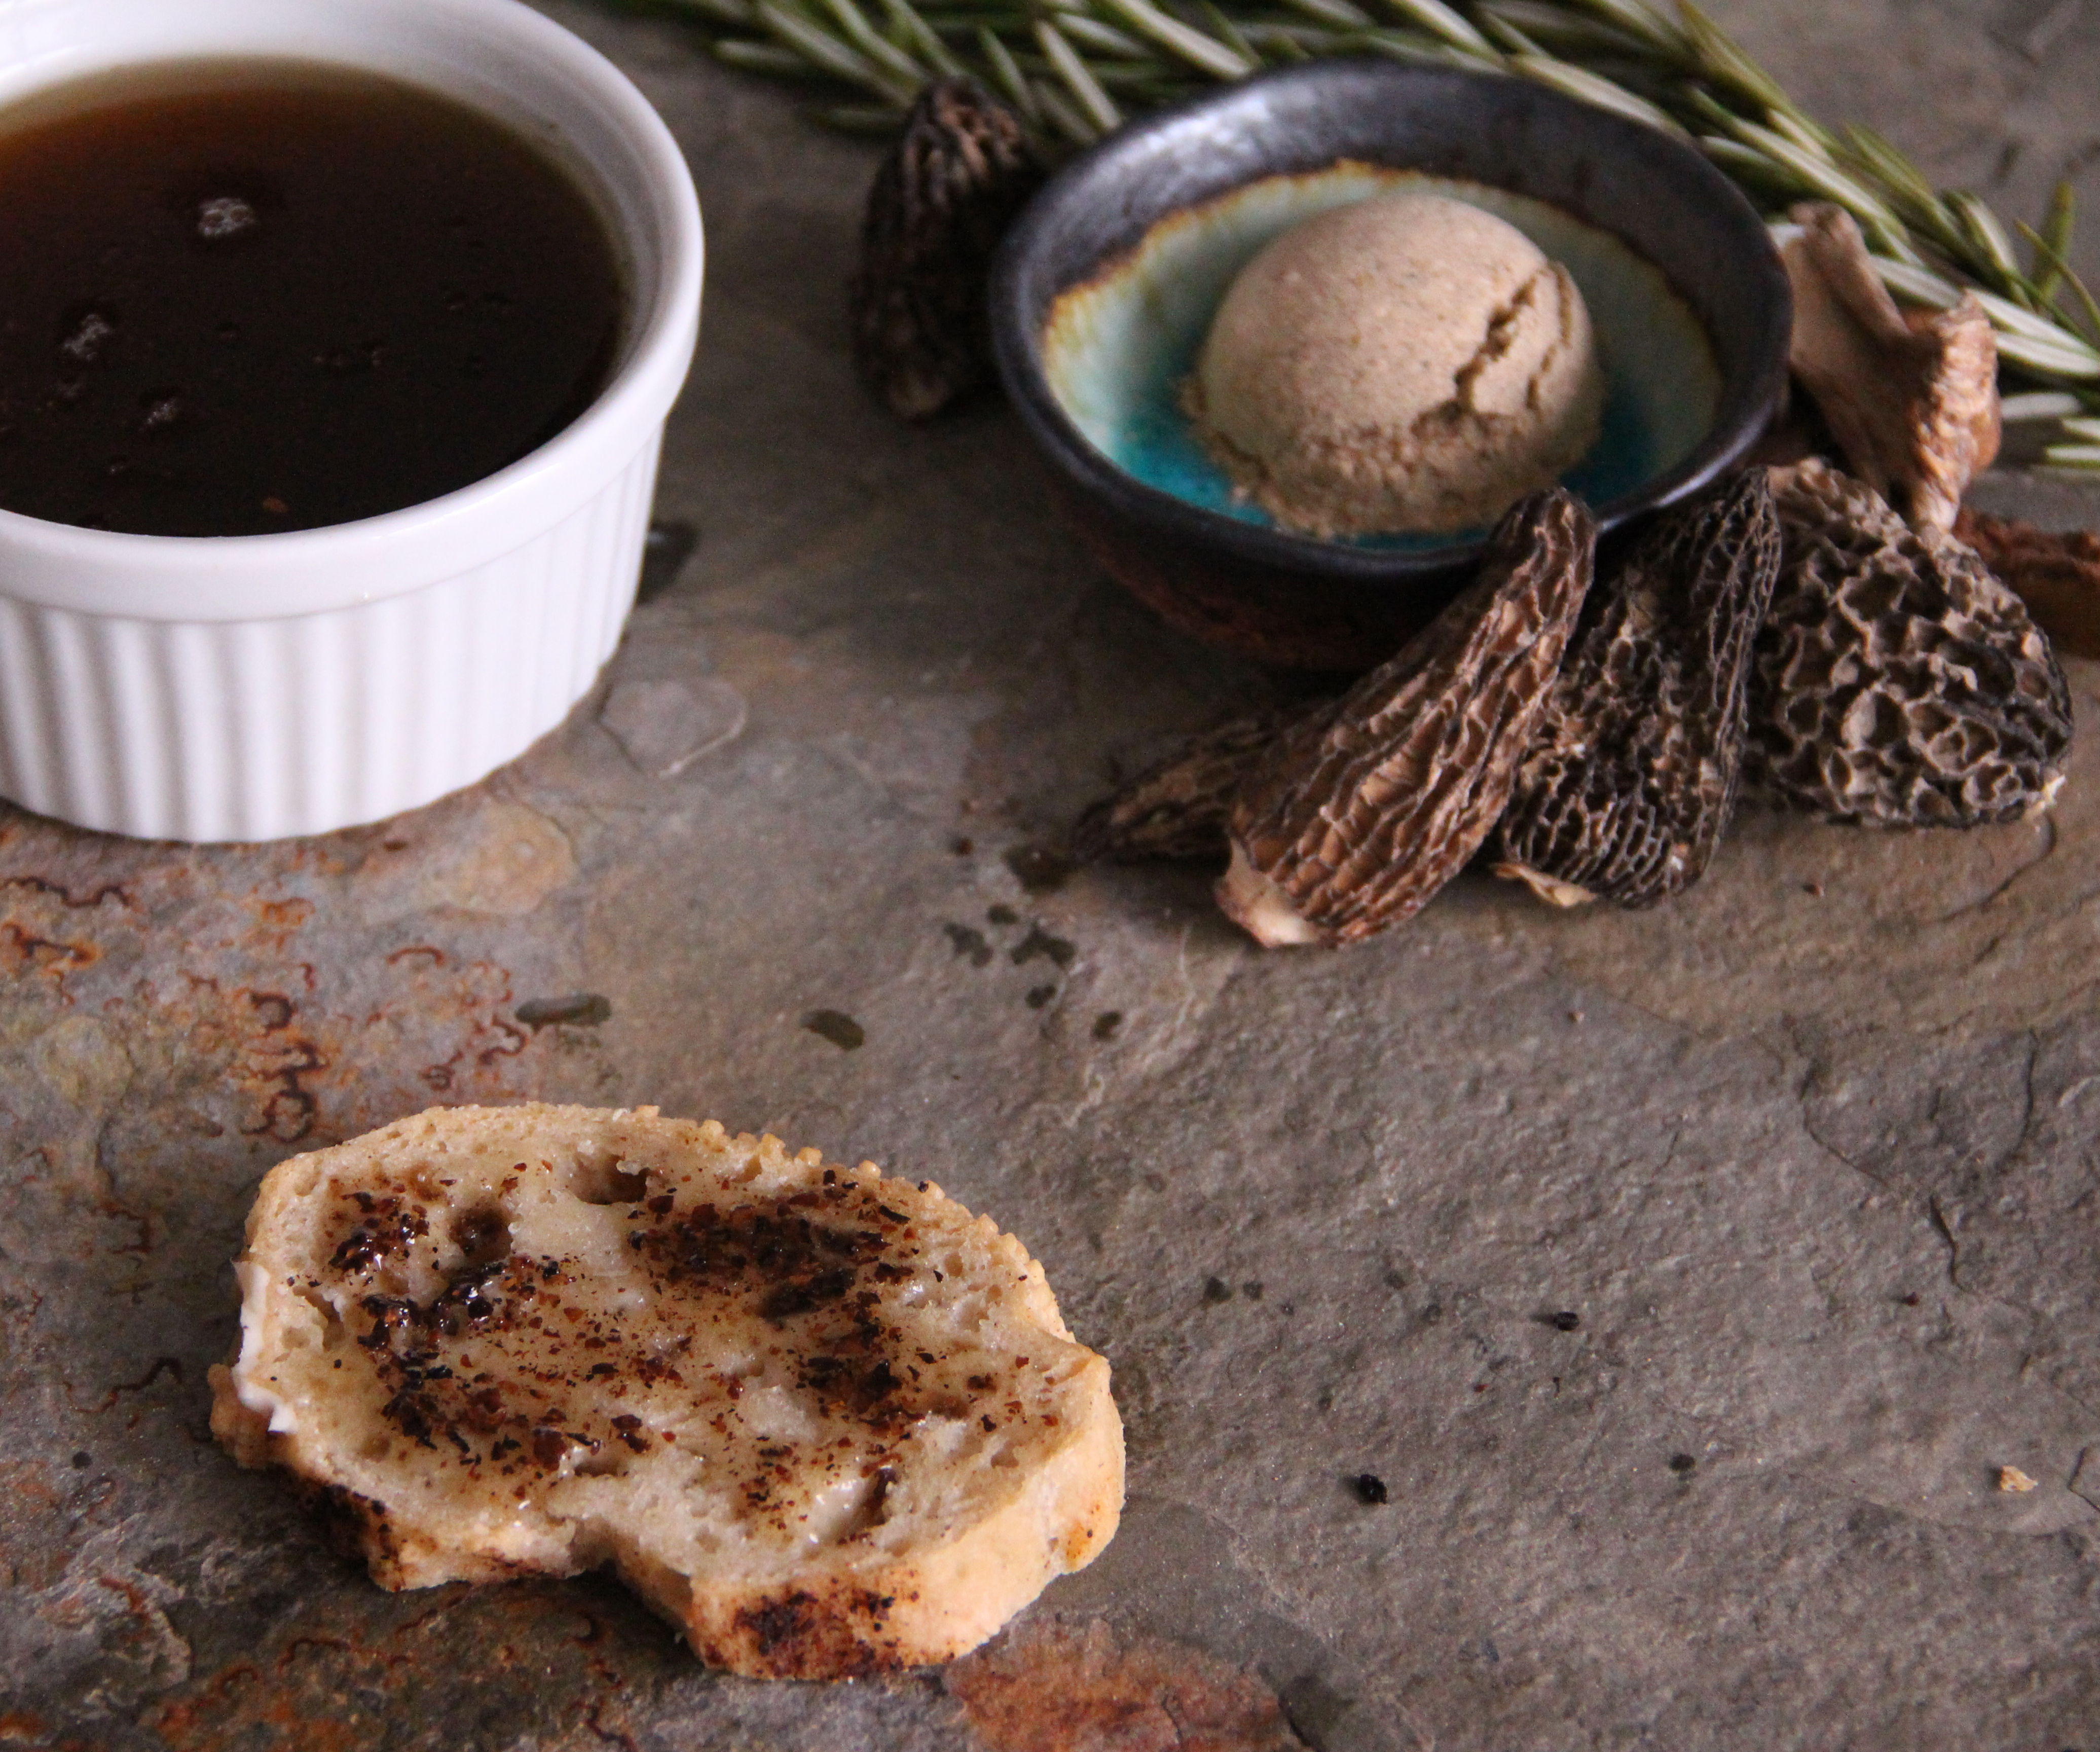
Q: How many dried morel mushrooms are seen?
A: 5